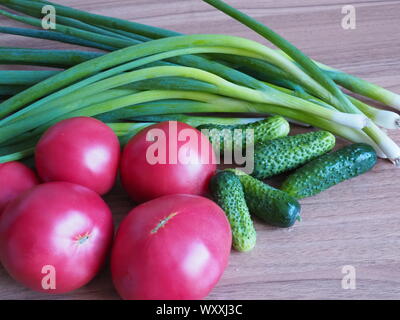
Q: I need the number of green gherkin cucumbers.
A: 5